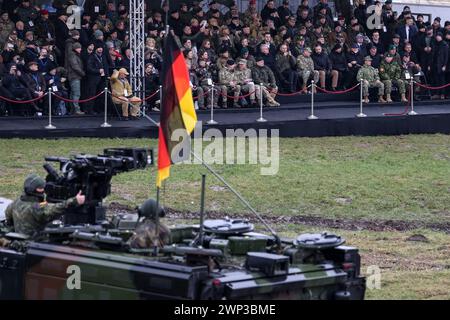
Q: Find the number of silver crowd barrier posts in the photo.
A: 8